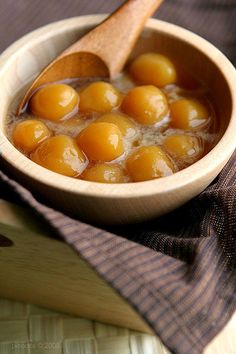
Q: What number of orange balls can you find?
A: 12